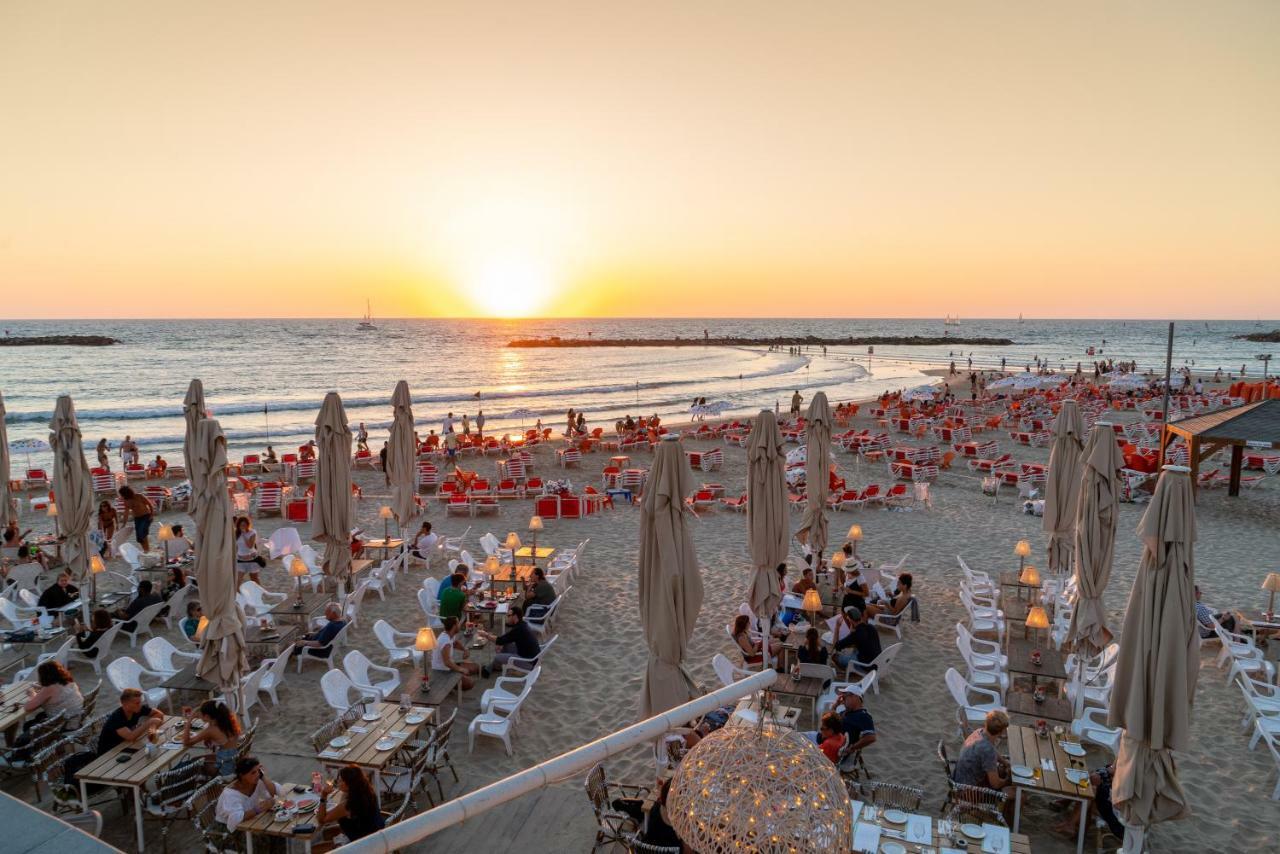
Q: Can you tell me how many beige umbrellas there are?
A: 12